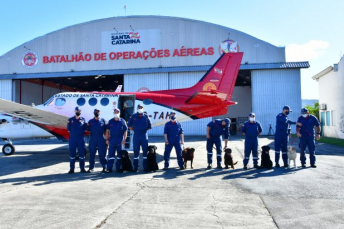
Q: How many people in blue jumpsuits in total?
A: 9